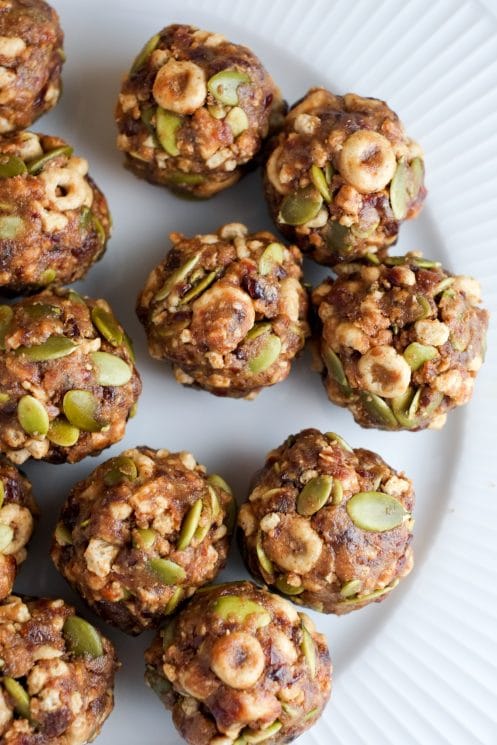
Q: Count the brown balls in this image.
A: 12